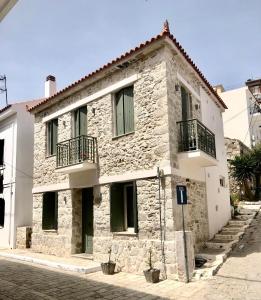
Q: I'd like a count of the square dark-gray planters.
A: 2